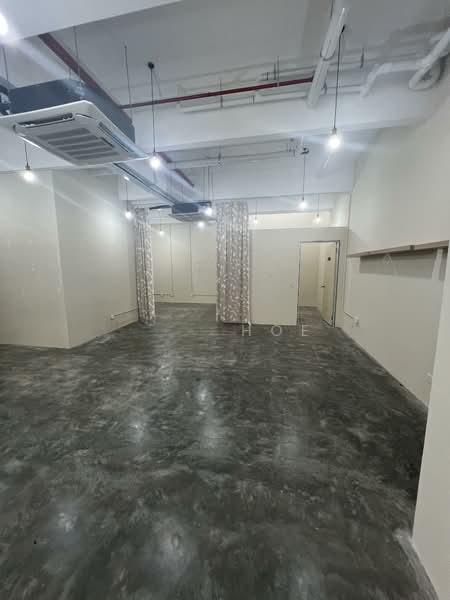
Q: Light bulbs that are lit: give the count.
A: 11